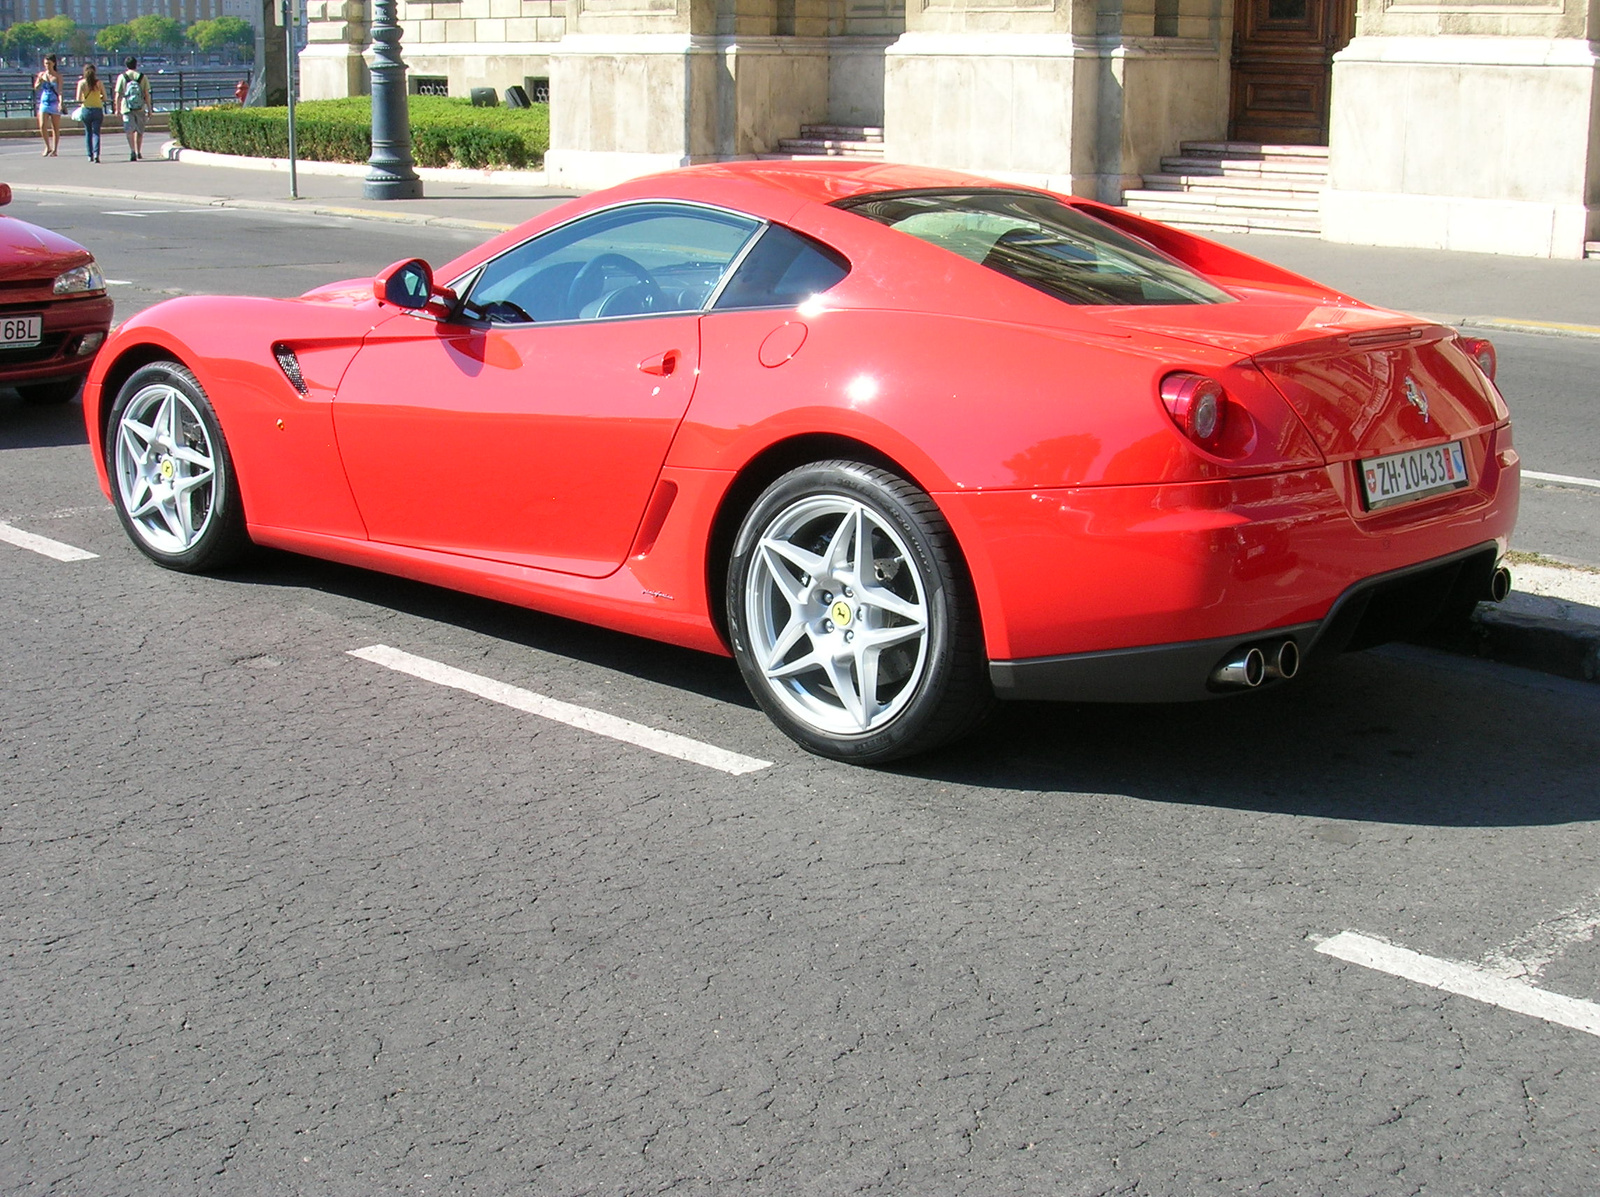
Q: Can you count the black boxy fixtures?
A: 2